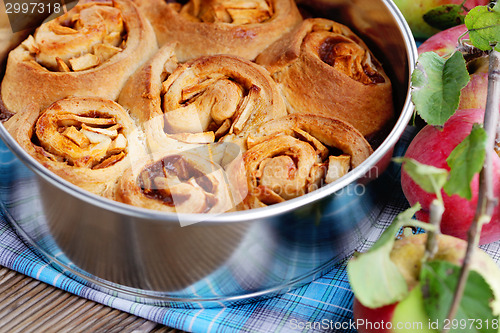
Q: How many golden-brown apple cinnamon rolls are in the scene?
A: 7